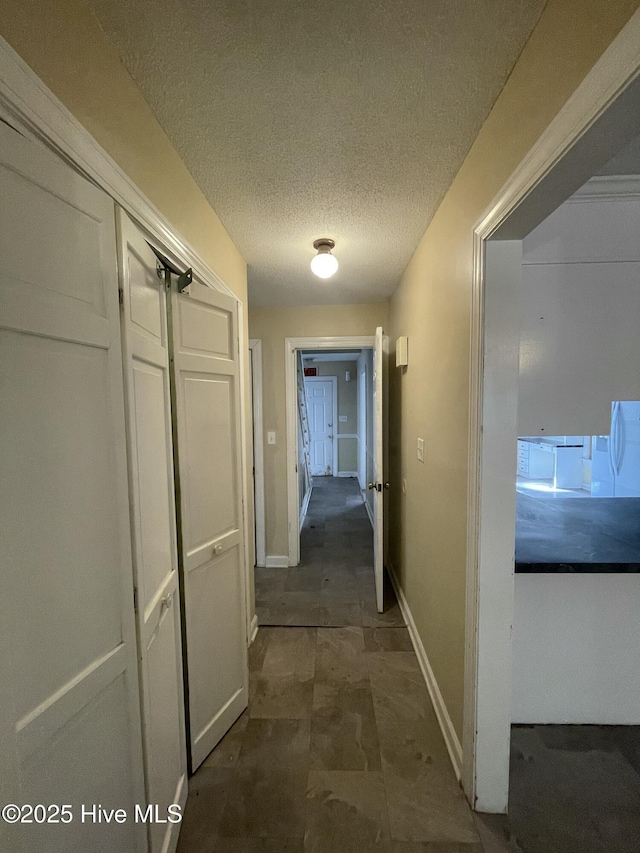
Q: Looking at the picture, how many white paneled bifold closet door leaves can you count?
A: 3